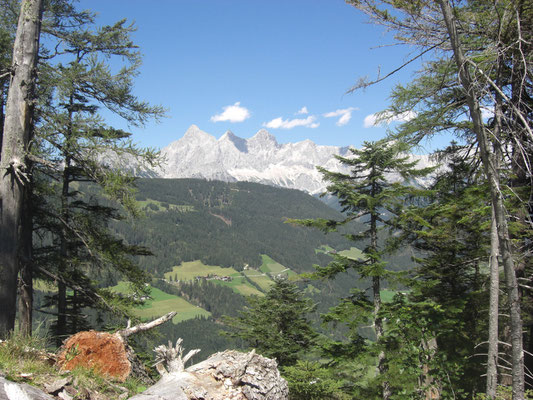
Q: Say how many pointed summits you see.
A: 3